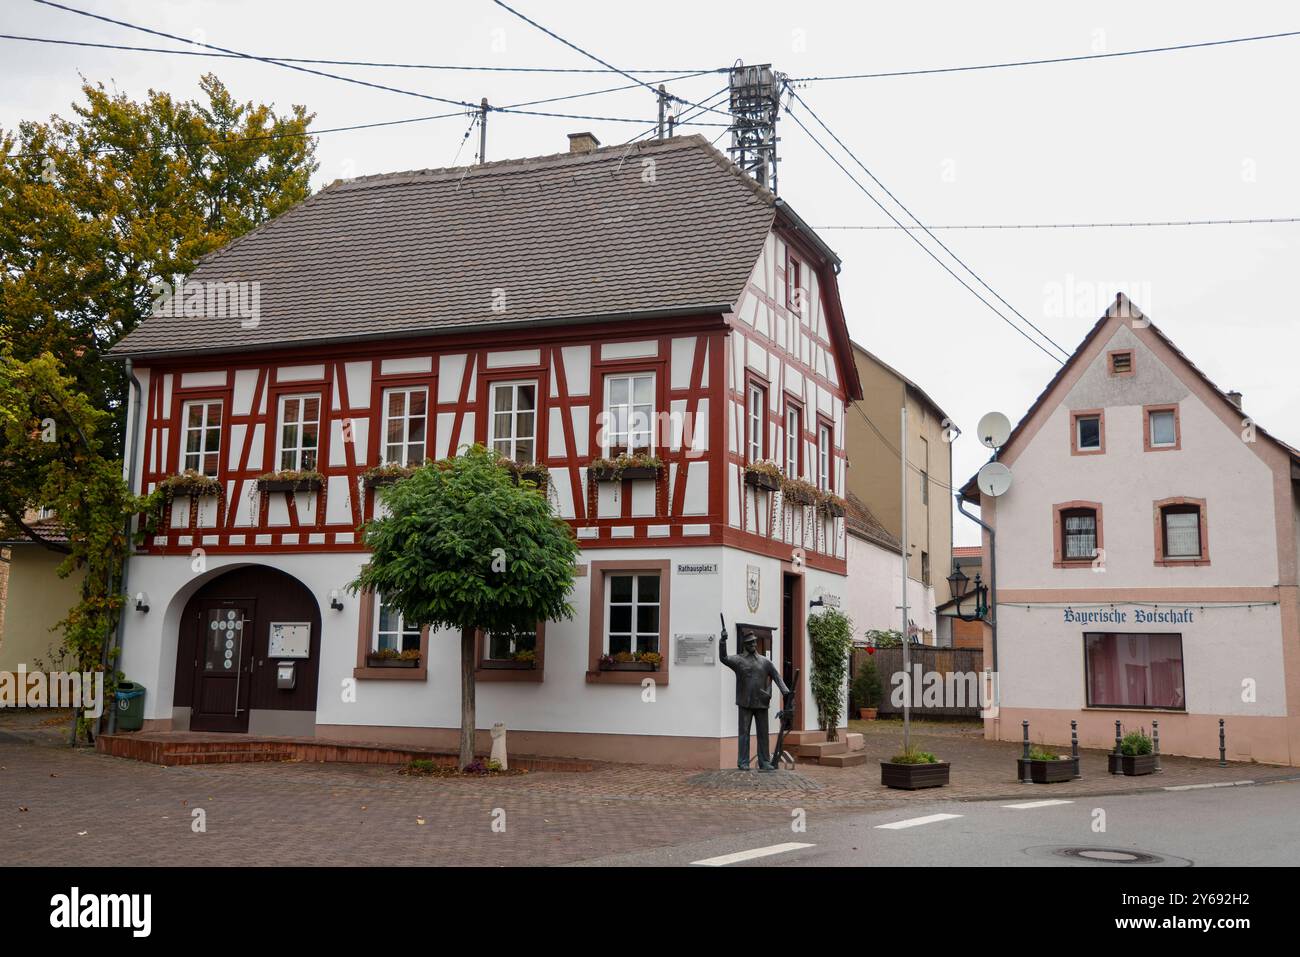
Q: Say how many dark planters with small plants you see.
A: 3